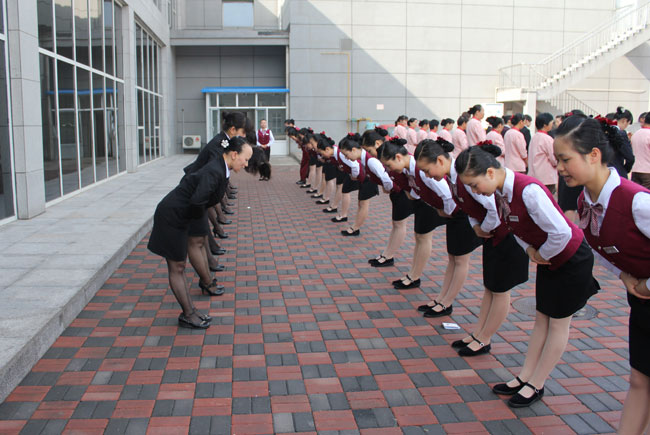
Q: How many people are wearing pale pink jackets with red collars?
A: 11